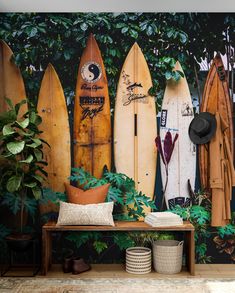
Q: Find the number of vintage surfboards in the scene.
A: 6